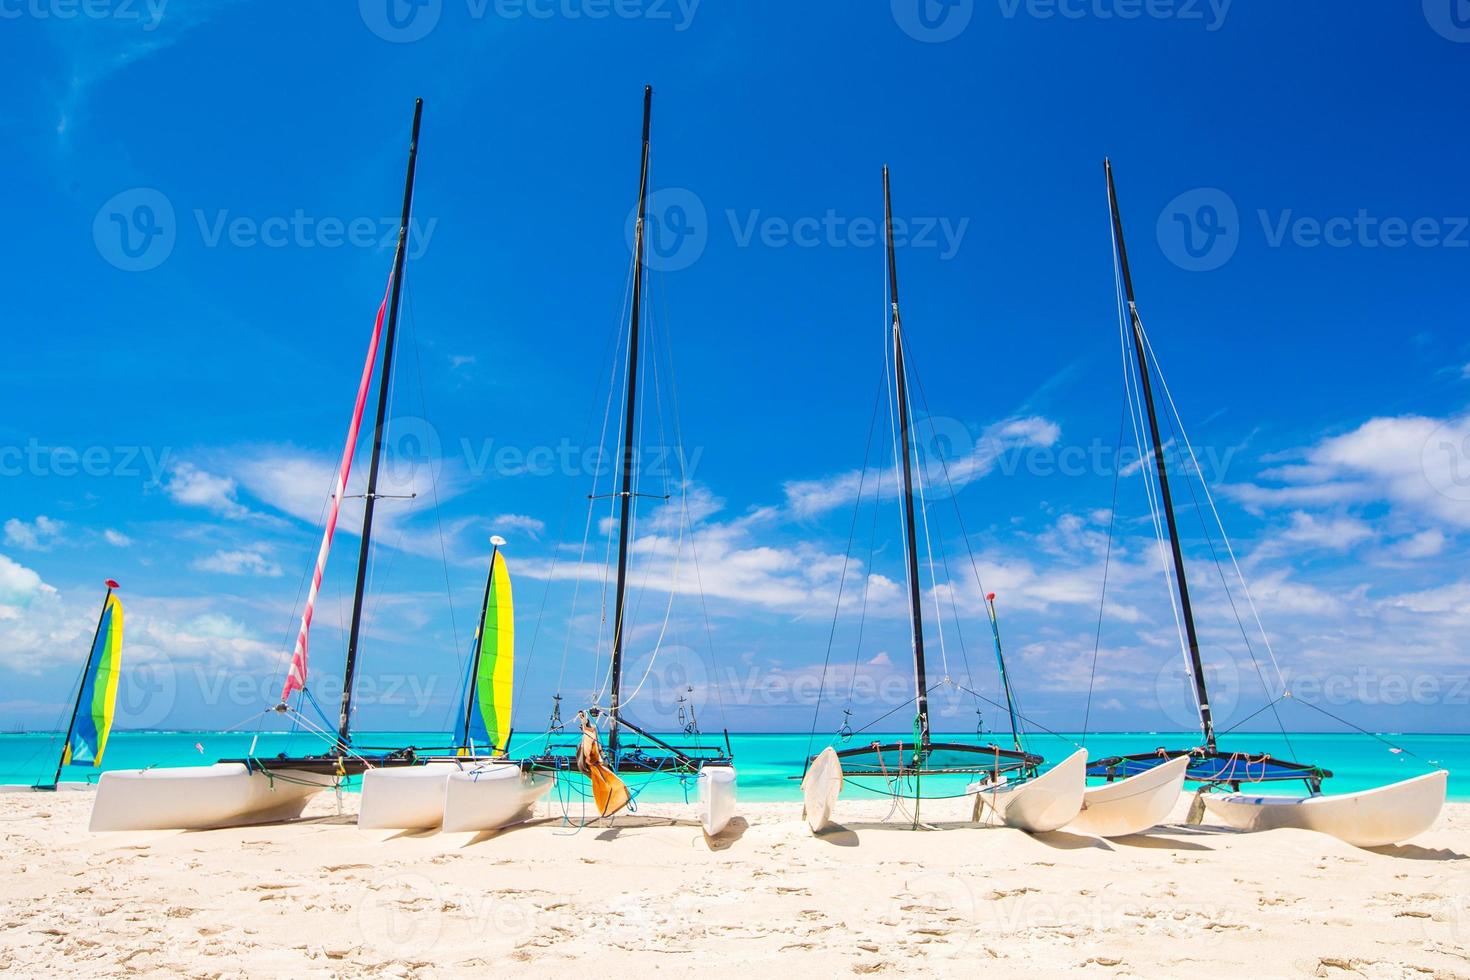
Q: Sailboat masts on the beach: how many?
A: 7